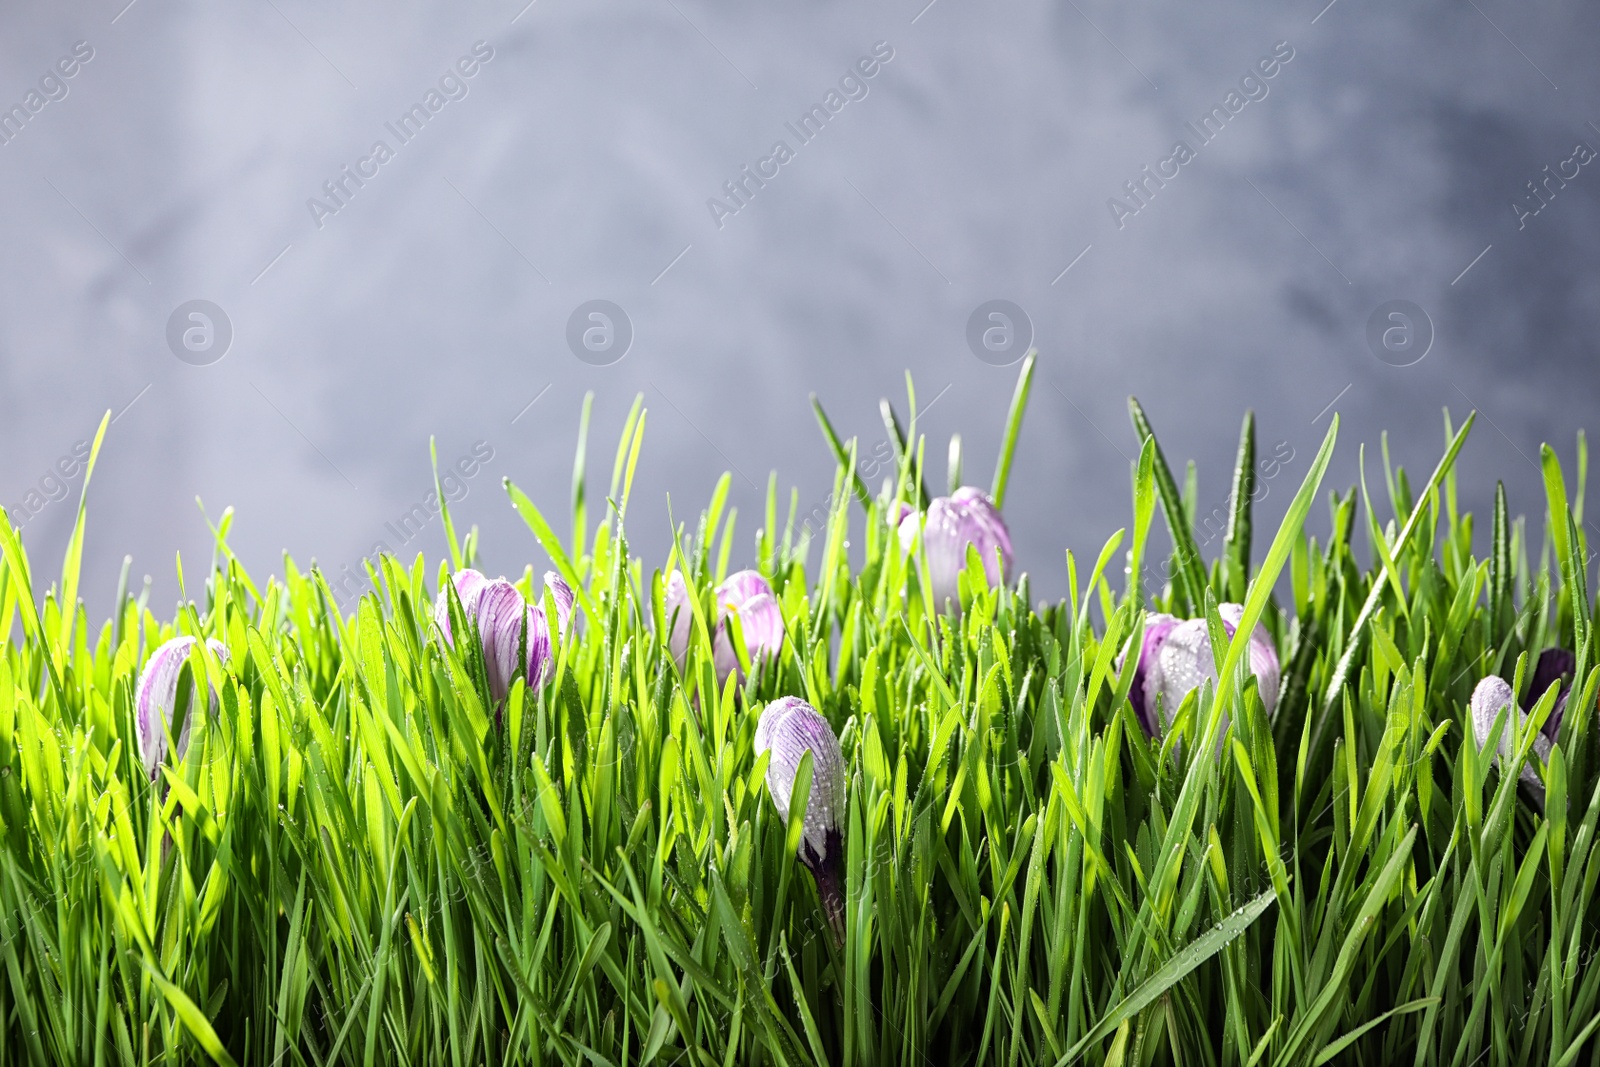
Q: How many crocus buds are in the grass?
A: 7